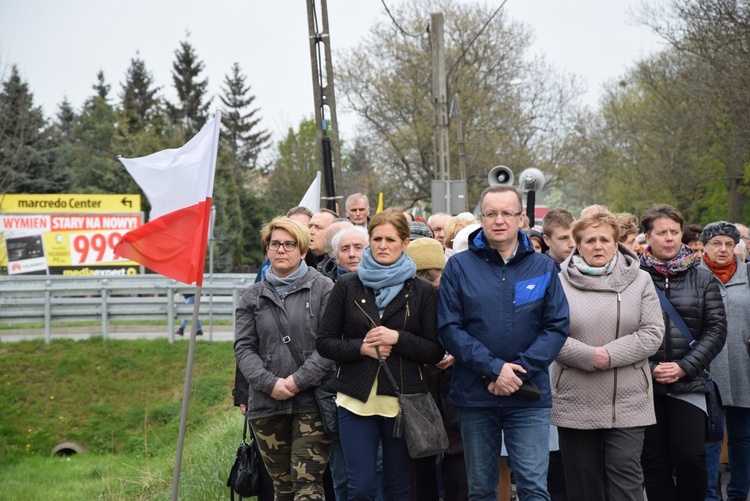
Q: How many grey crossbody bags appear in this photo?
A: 1